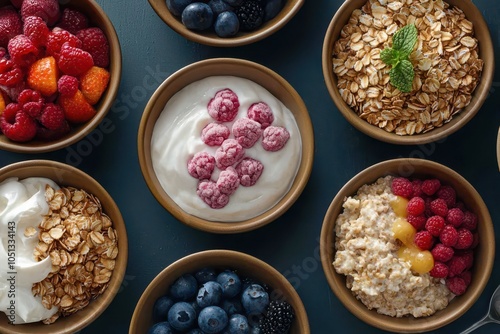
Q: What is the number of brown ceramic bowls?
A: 7